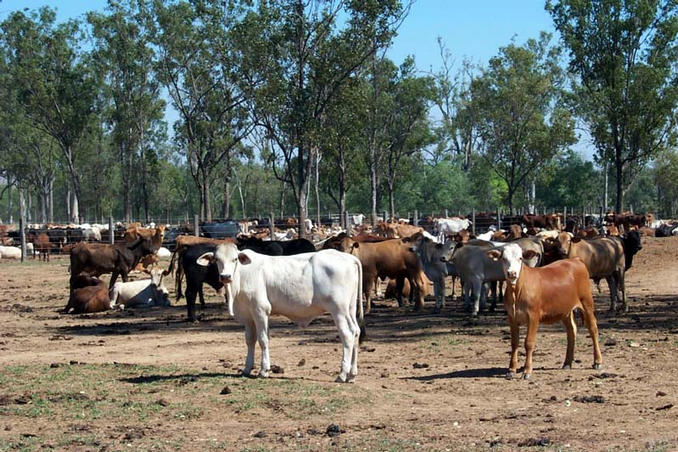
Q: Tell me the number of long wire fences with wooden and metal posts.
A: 1